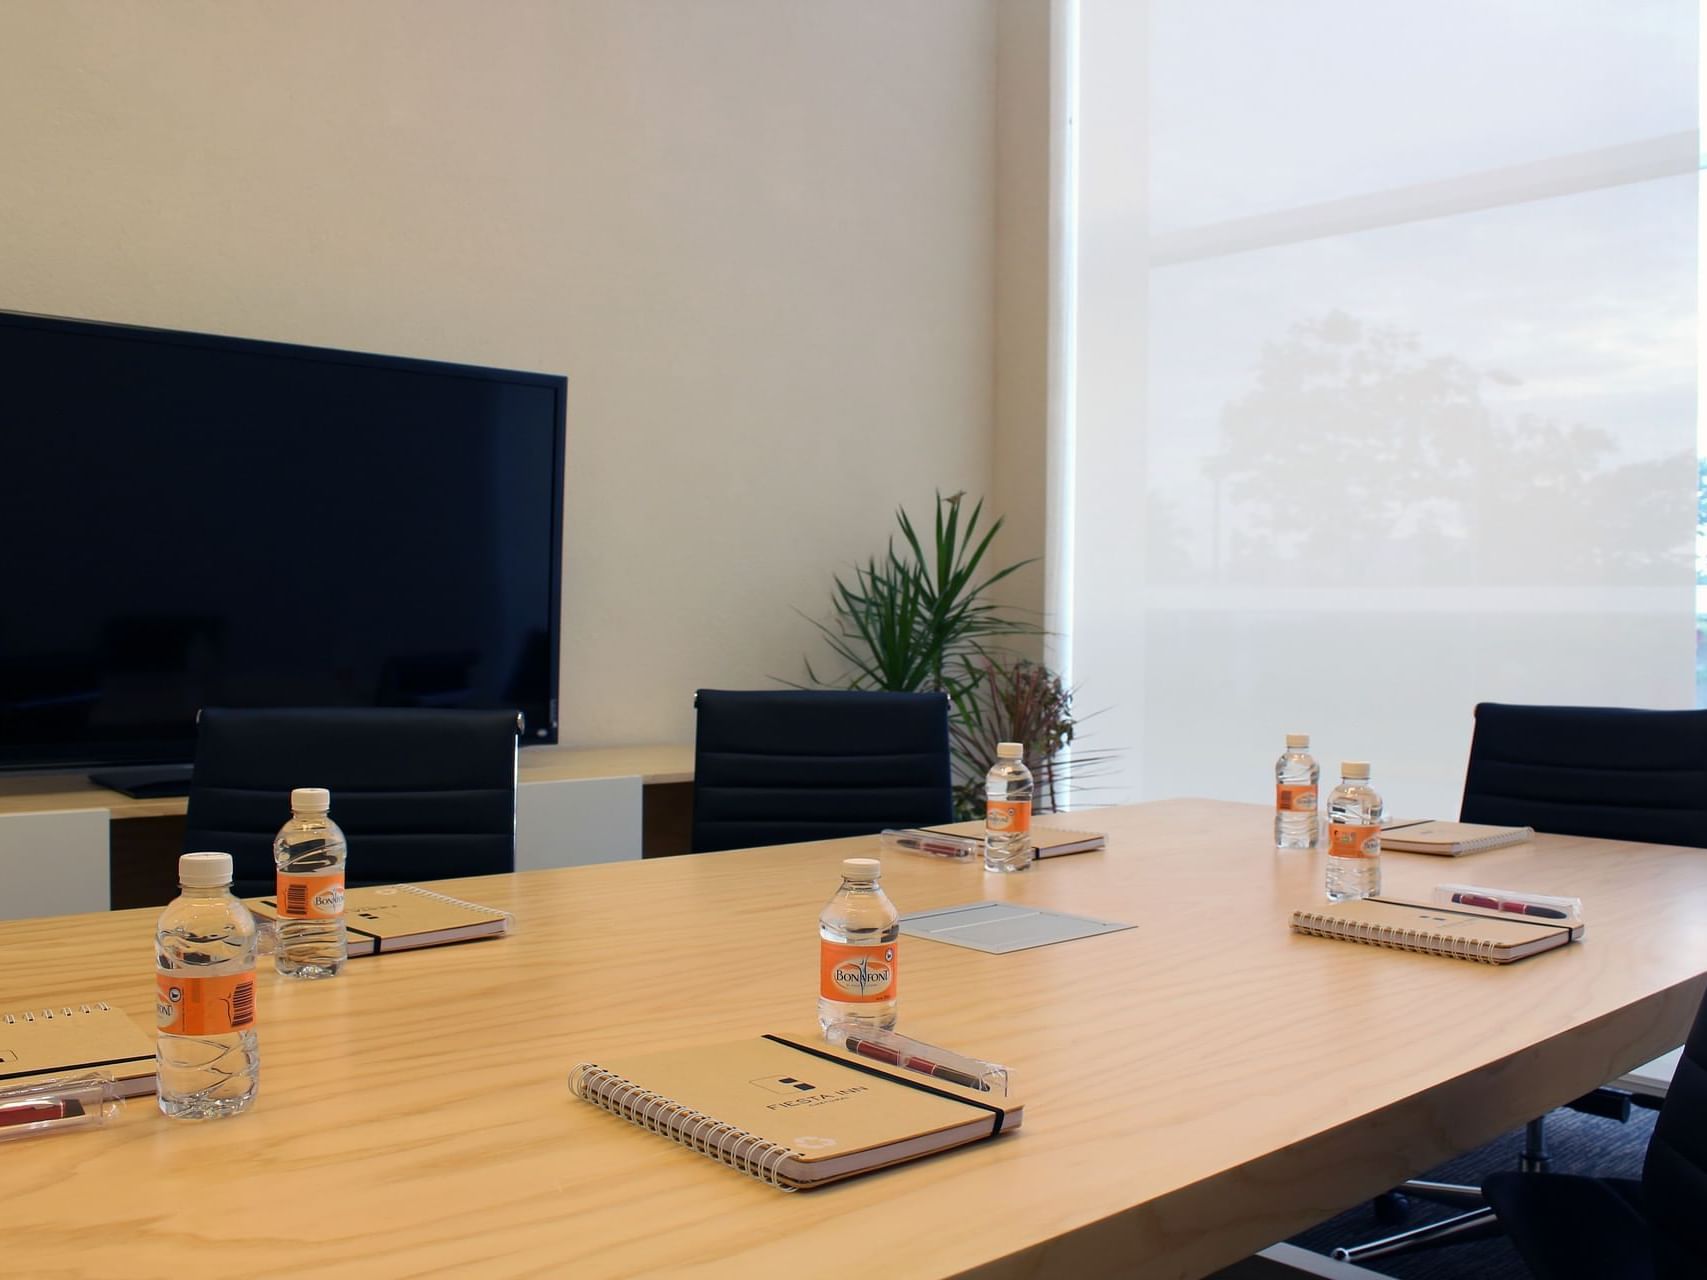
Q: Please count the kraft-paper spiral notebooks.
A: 6